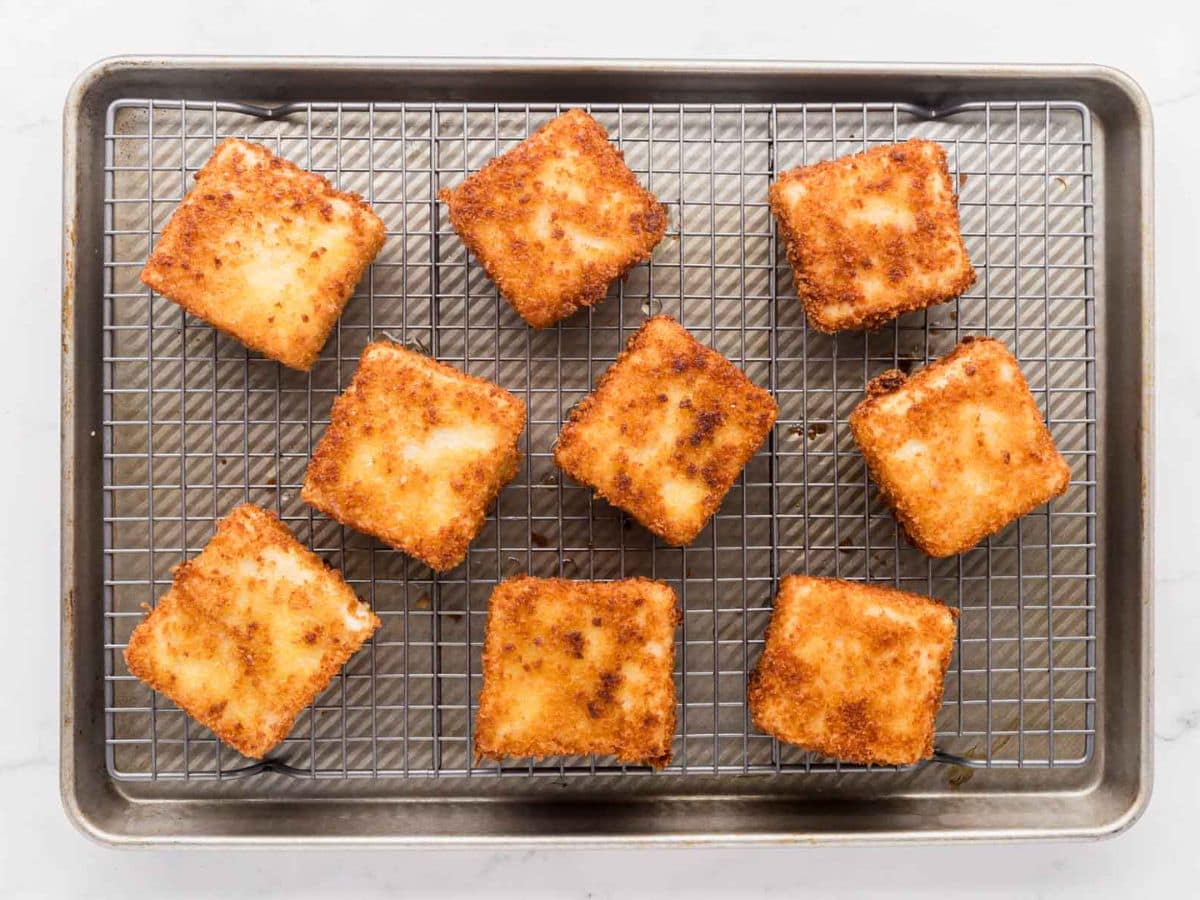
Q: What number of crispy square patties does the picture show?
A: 9